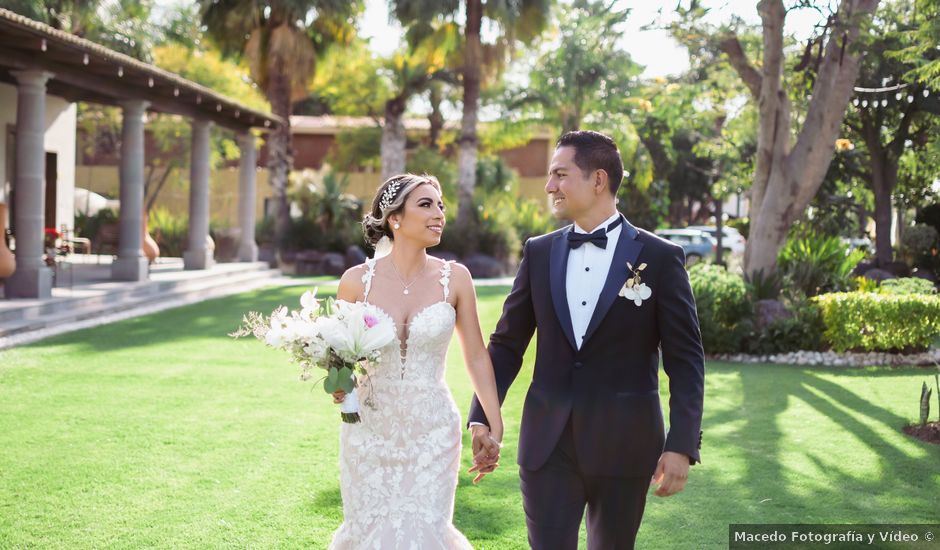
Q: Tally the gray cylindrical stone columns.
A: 4